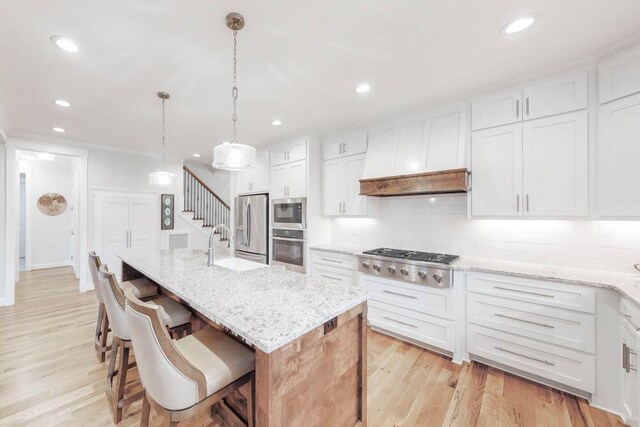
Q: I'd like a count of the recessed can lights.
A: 7